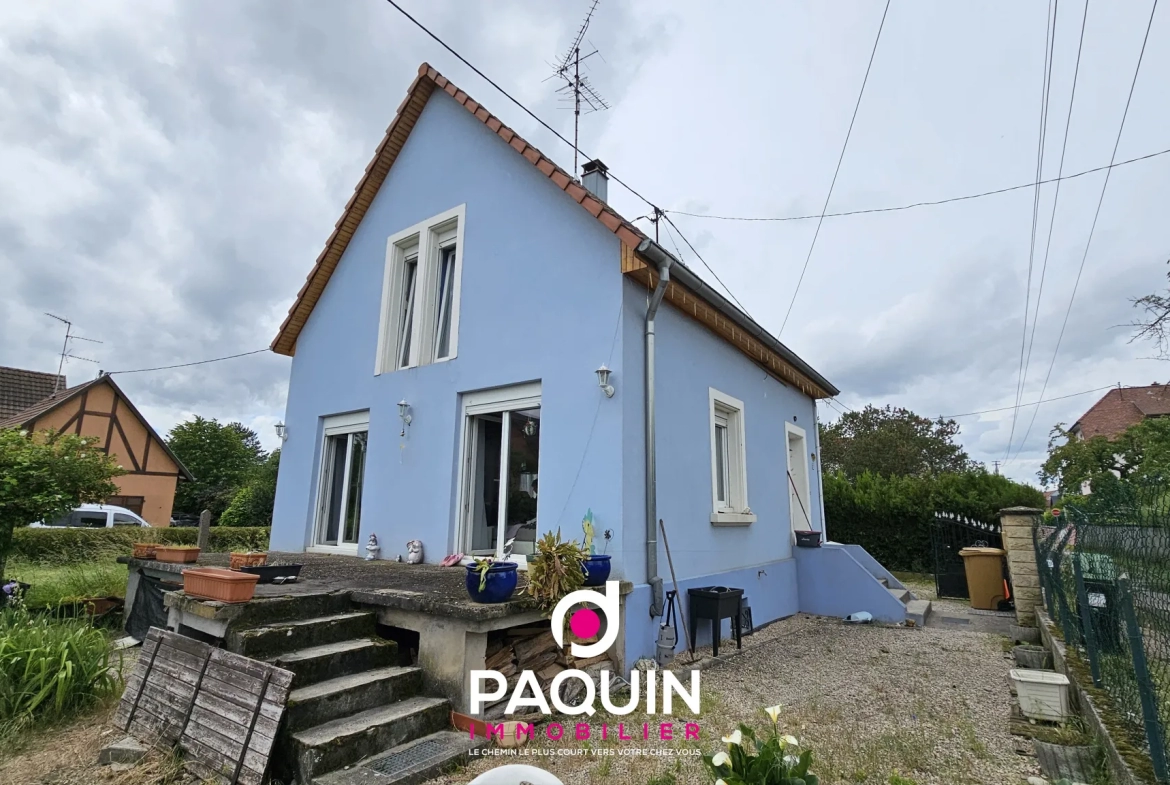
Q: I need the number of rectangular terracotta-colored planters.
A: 4